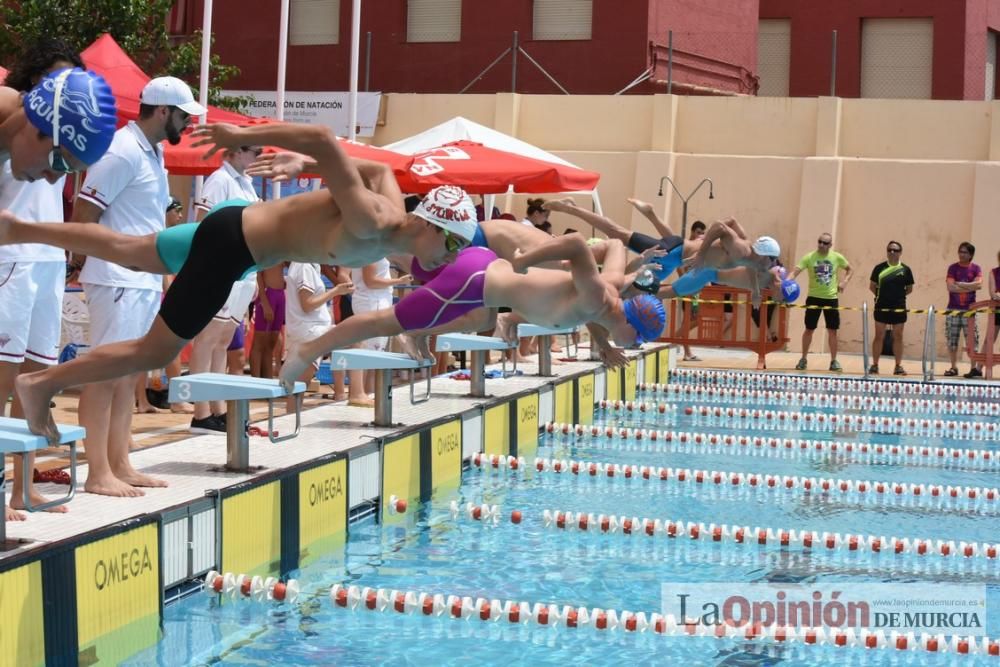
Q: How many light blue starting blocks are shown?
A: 5